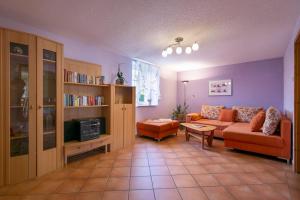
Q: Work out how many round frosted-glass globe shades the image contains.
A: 5